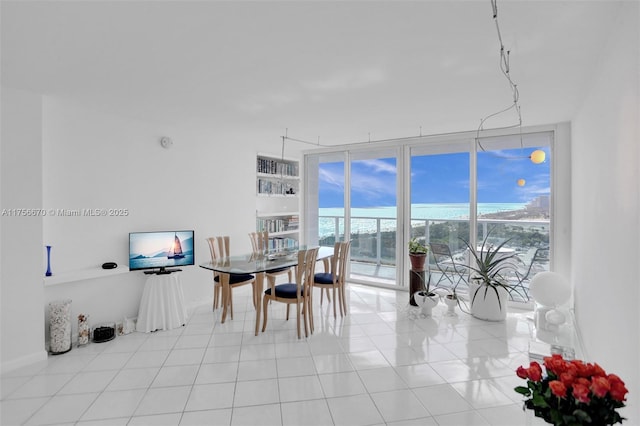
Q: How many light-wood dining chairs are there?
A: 4